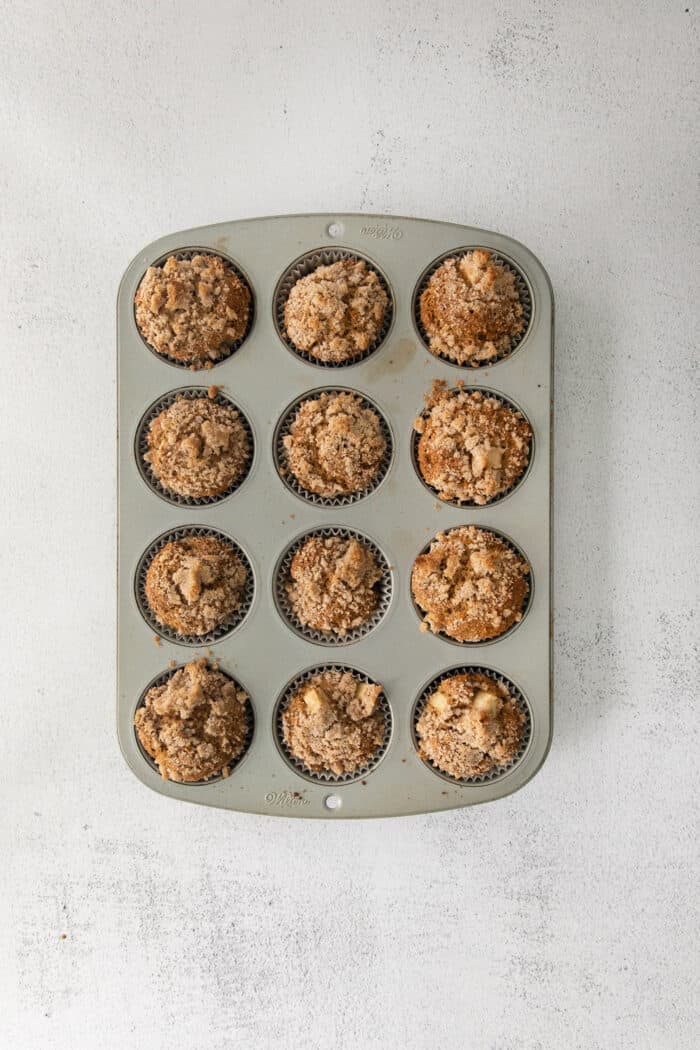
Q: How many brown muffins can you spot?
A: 12